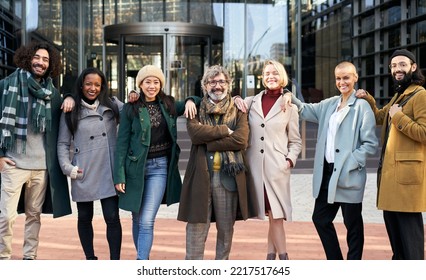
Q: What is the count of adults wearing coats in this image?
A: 7